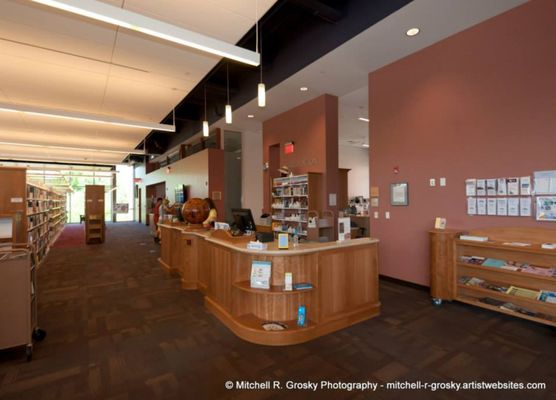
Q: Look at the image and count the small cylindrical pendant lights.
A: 3